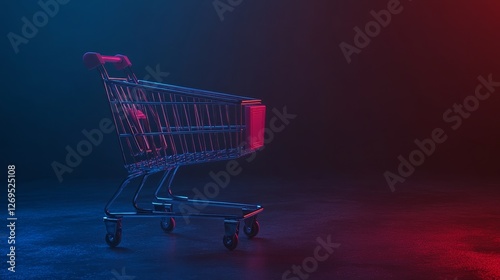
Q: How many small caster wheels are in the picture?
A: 4